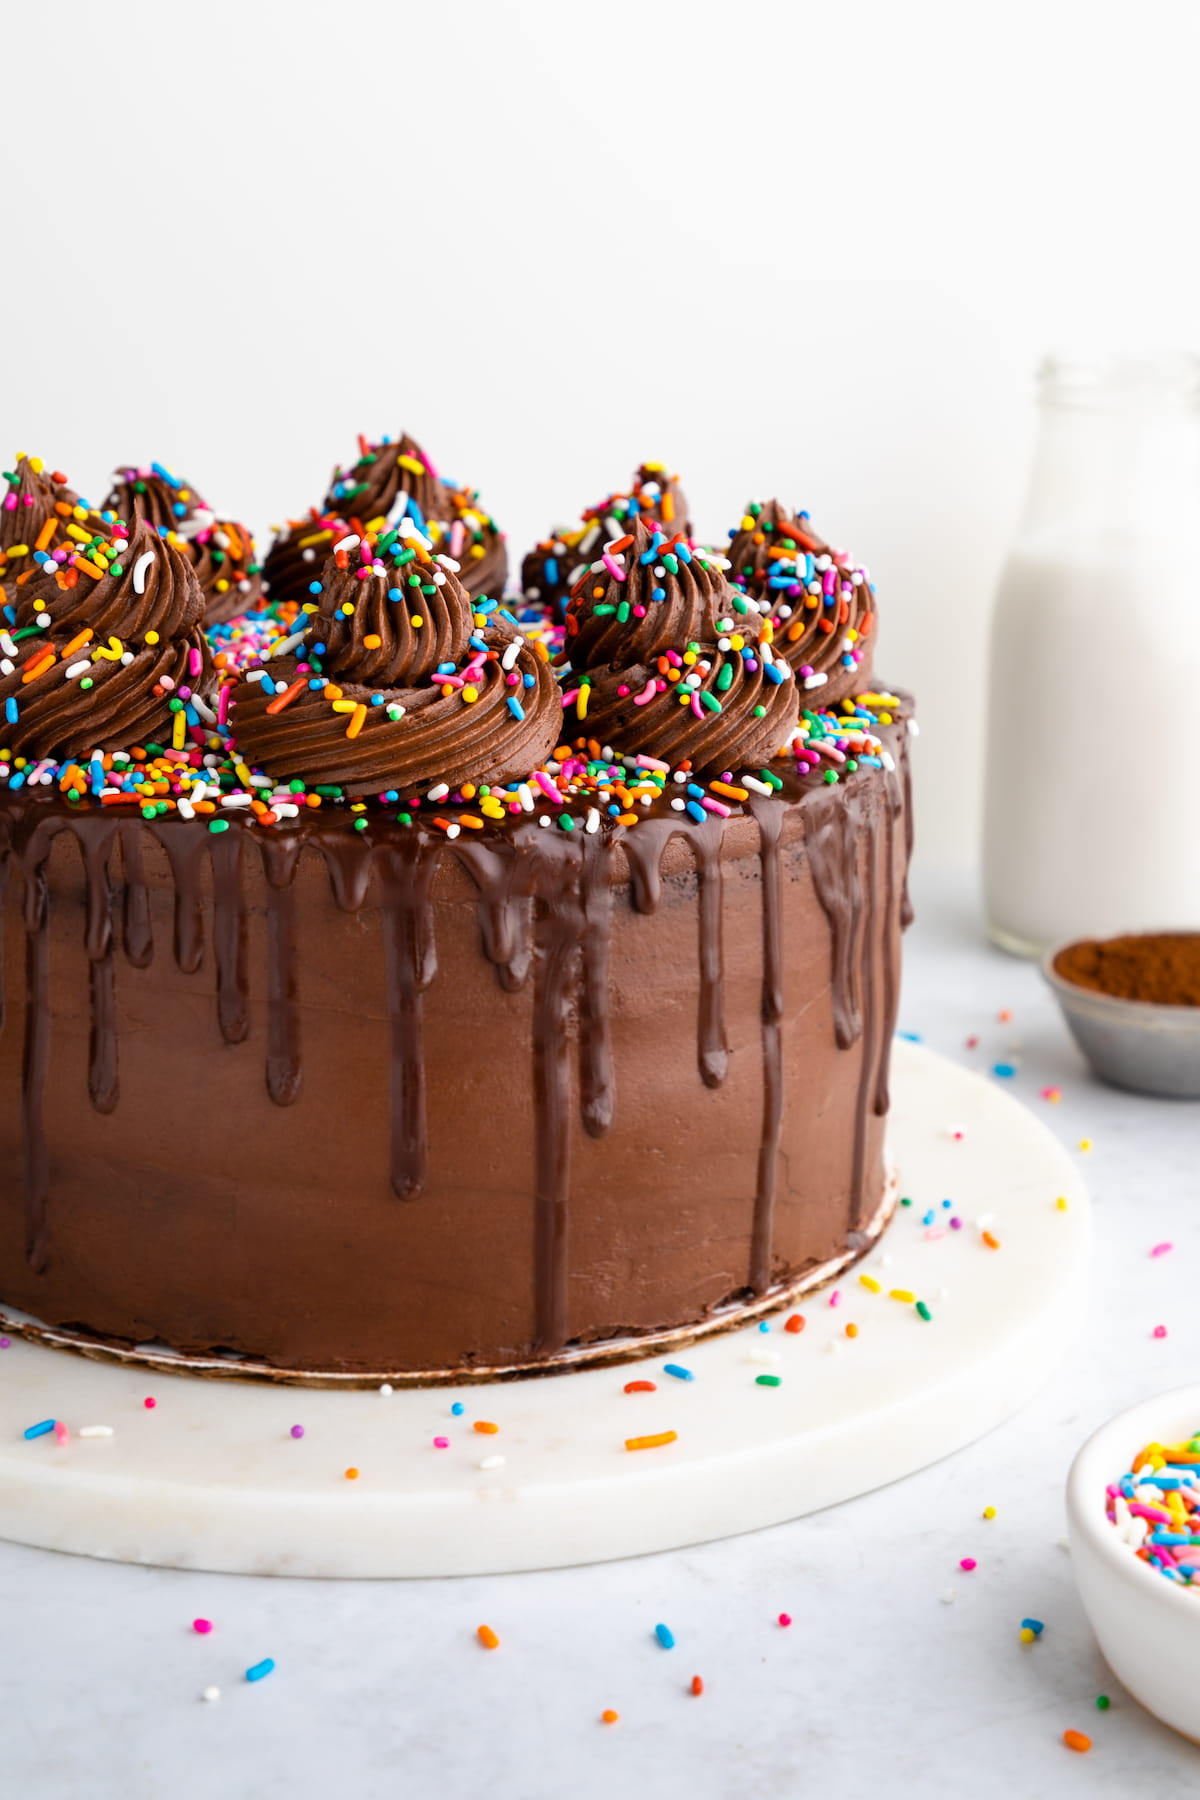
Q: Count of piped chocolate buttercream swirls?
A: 8